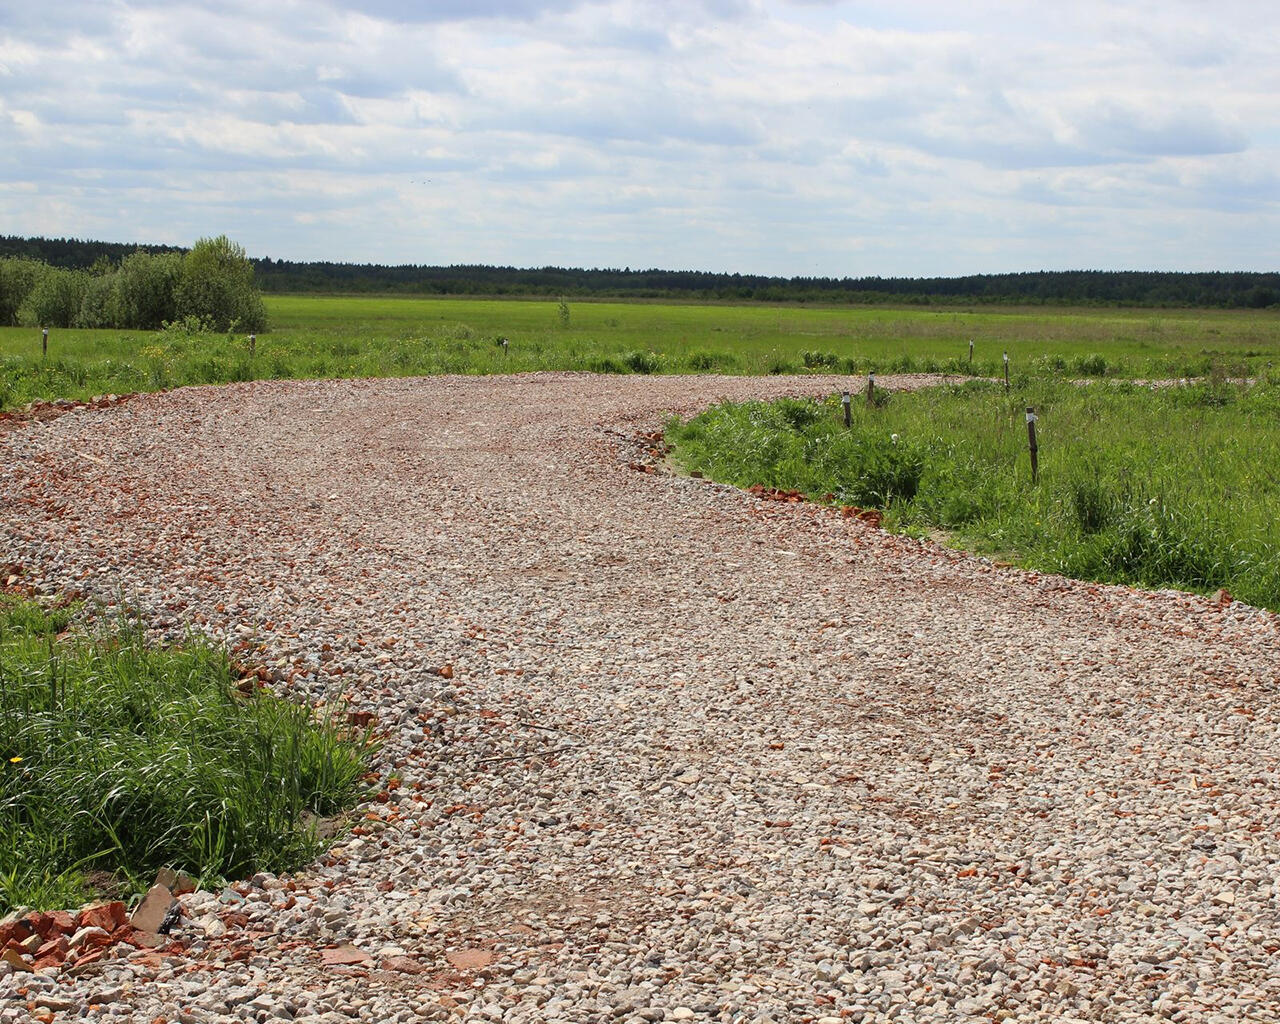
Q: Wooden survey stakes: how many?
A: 8